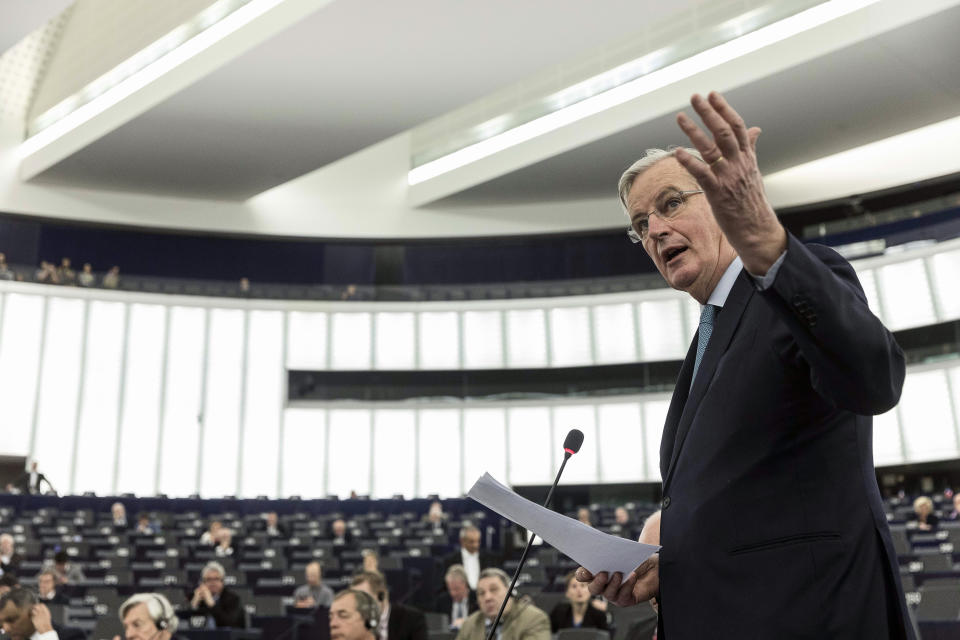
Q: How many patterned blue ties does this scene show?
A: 1